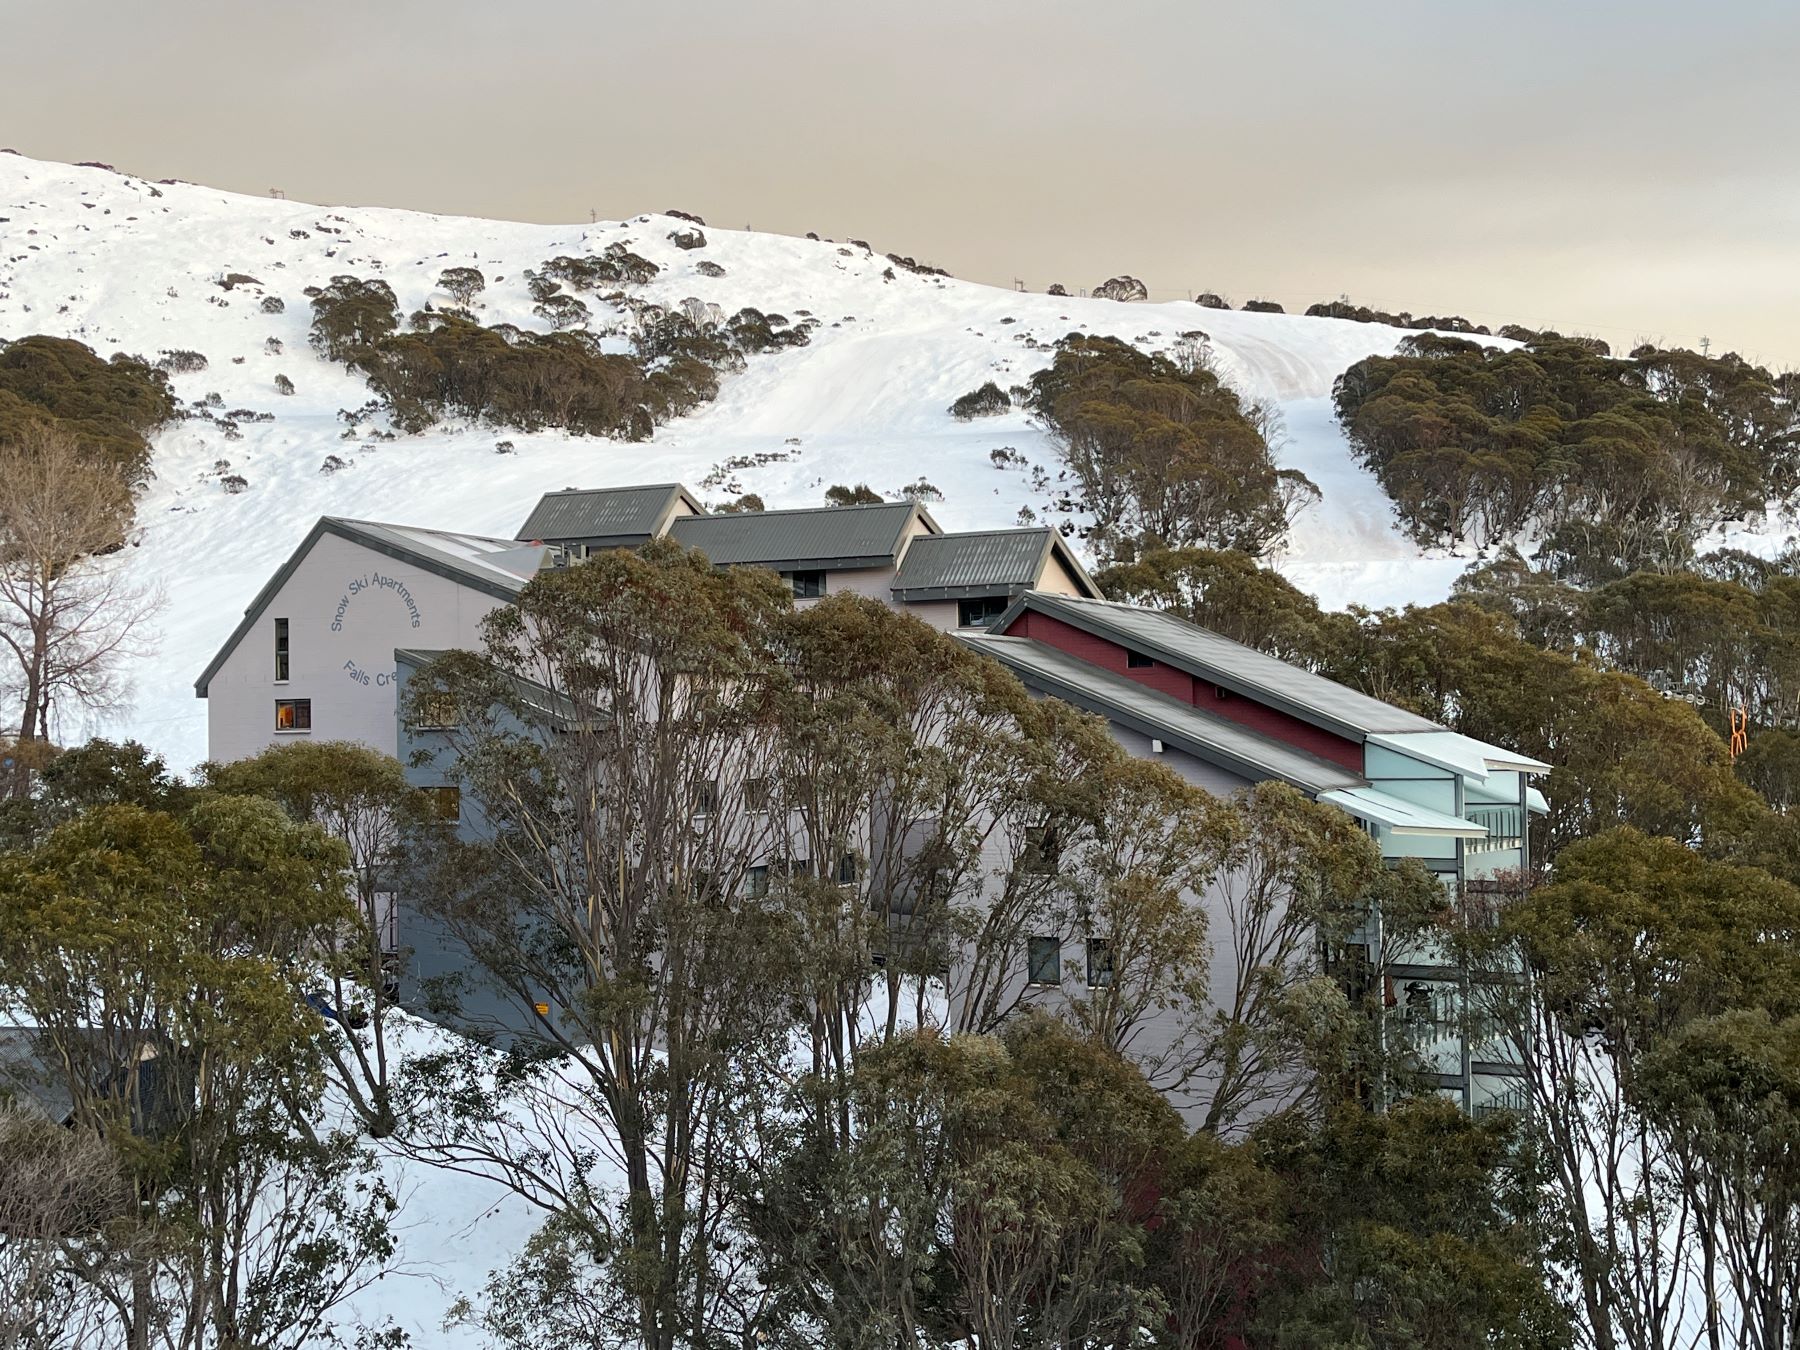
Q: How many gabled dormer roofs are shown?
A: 3